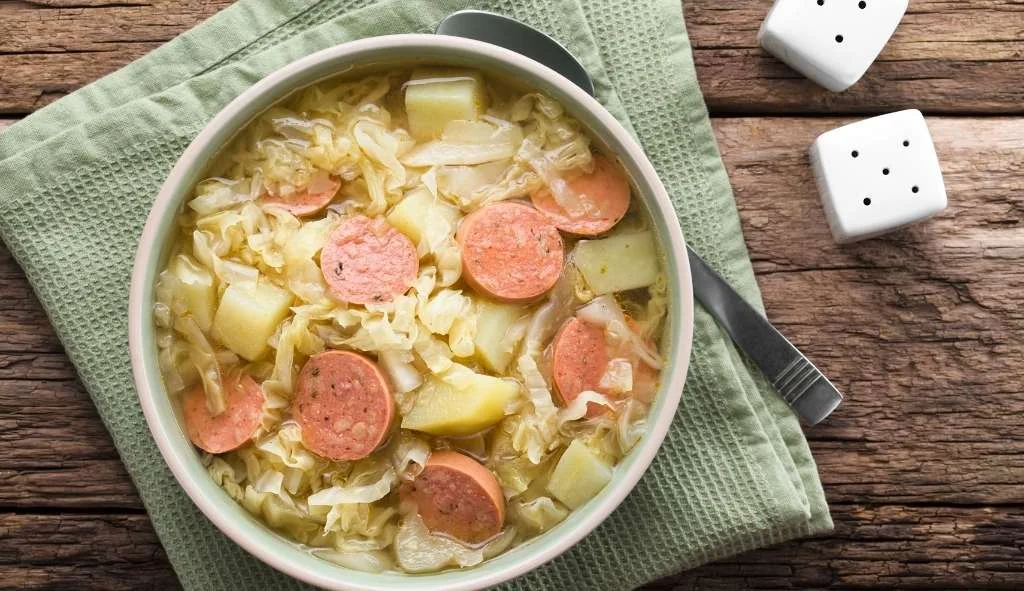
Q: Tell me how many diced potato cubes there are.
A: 8